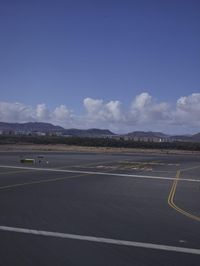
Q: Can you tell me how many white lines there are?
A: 2